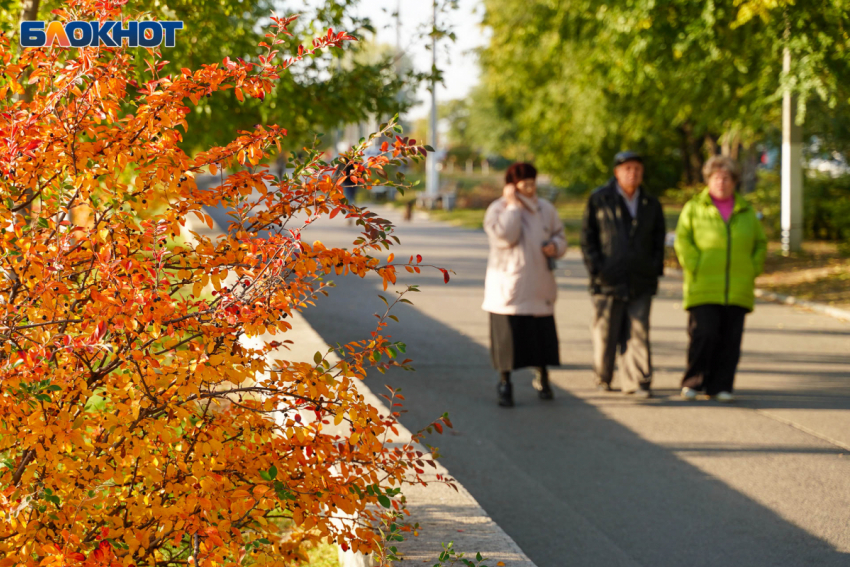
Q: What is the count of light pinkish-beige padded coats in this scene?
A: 1